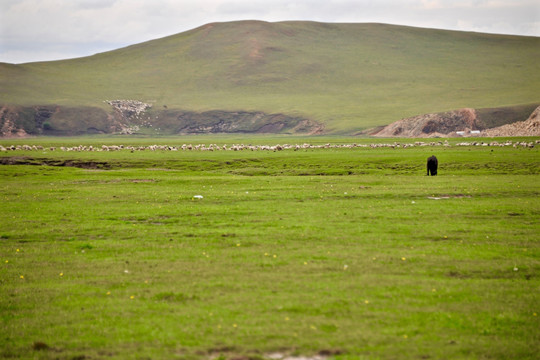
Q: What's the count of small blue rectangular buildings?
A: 0